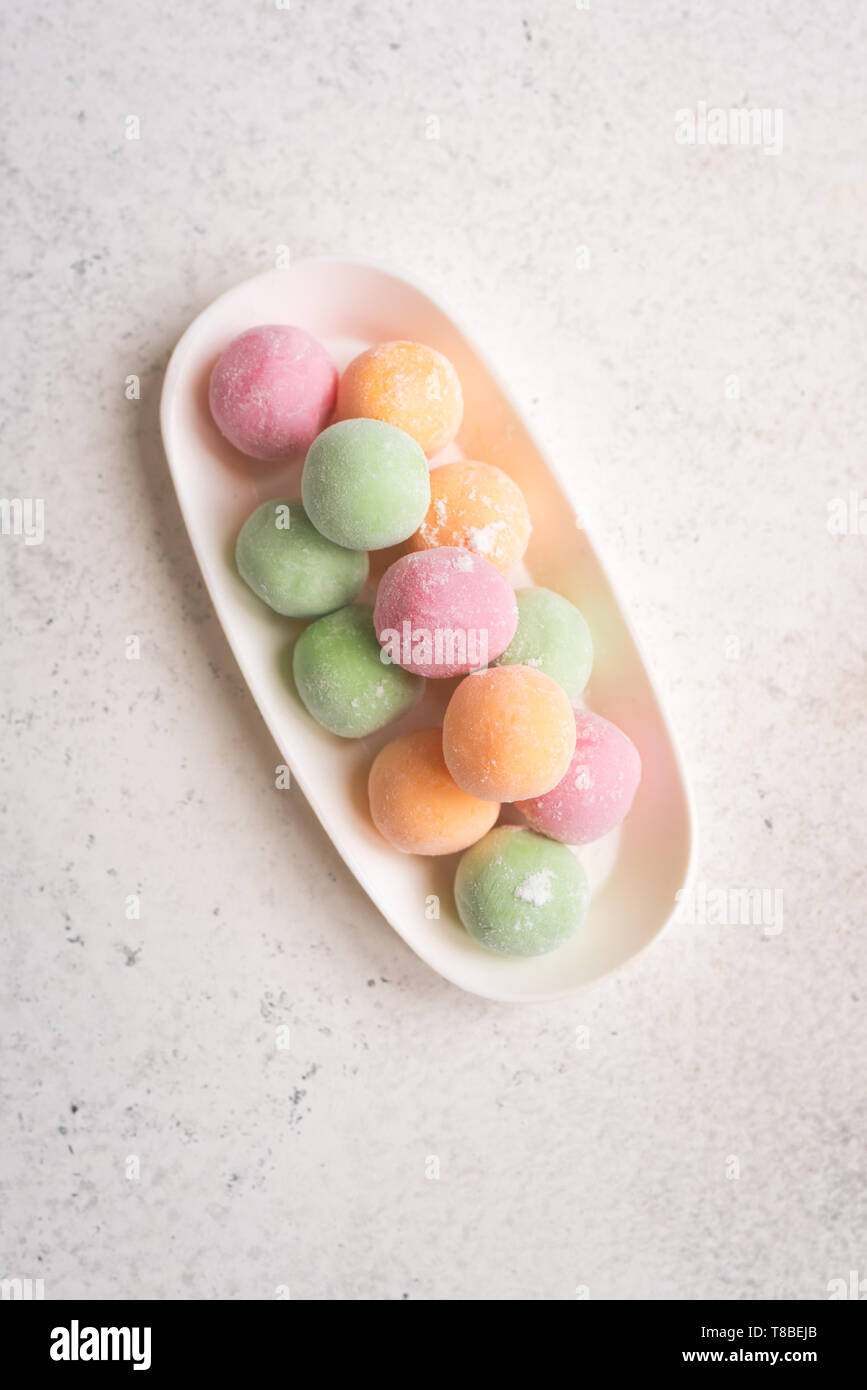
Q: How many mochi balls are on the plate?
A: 12